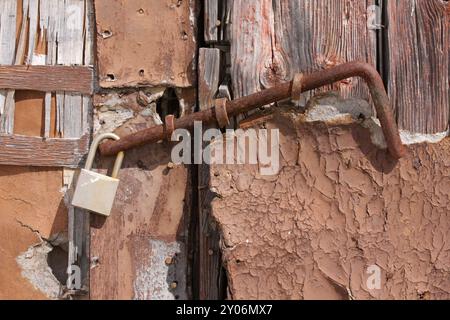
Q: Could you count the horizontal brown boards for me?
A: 2